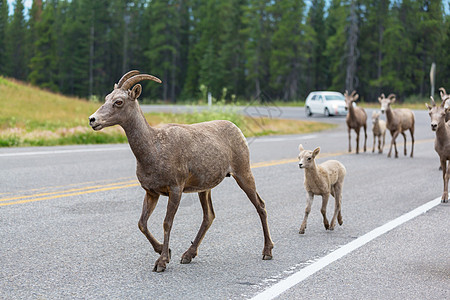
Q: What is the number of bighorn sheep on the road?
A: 7